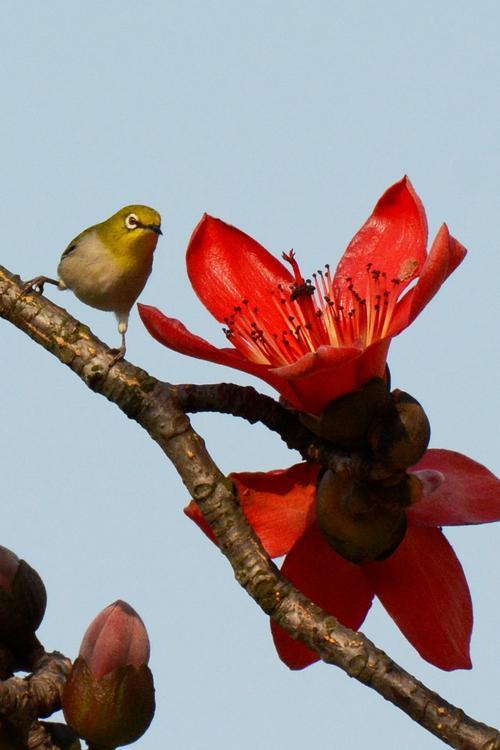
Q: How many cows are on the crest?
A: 0